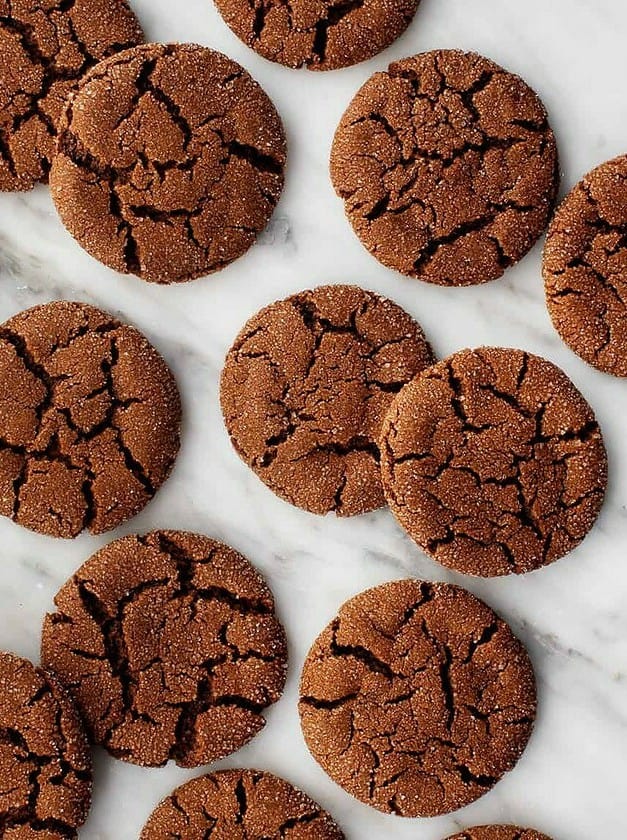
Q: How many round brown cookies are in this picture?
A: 13